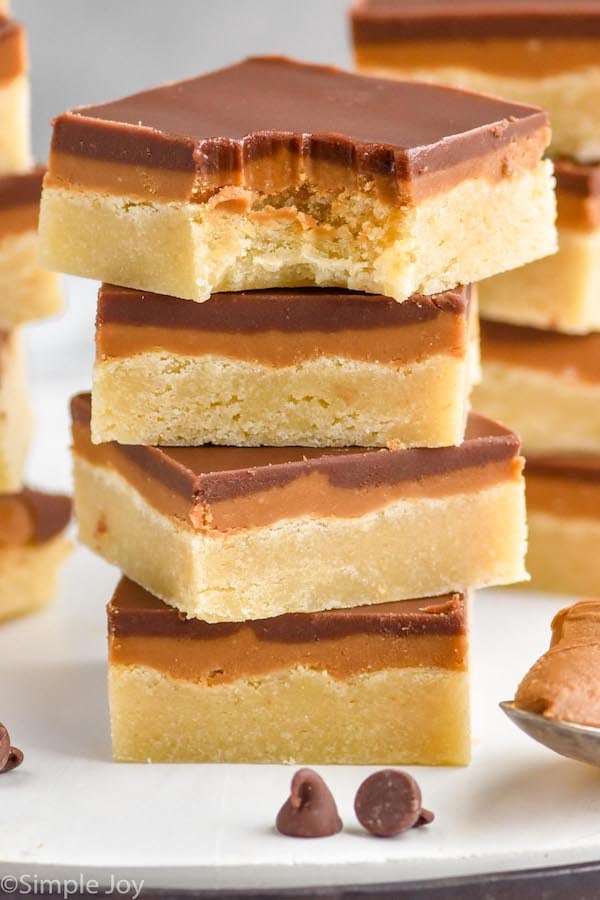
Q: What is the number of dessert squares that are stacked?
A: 4